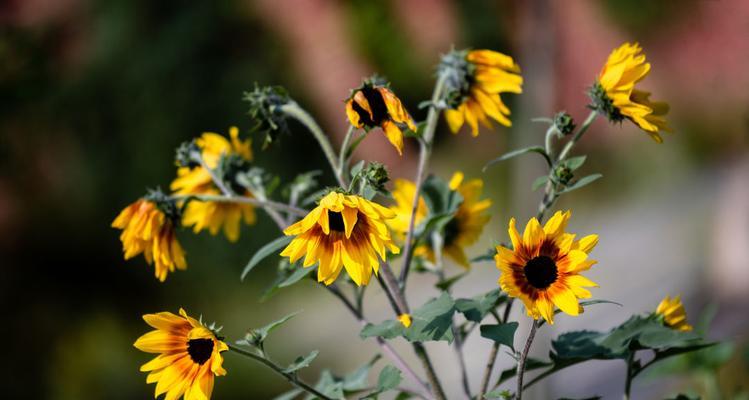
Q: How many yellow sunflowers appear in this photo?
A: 10